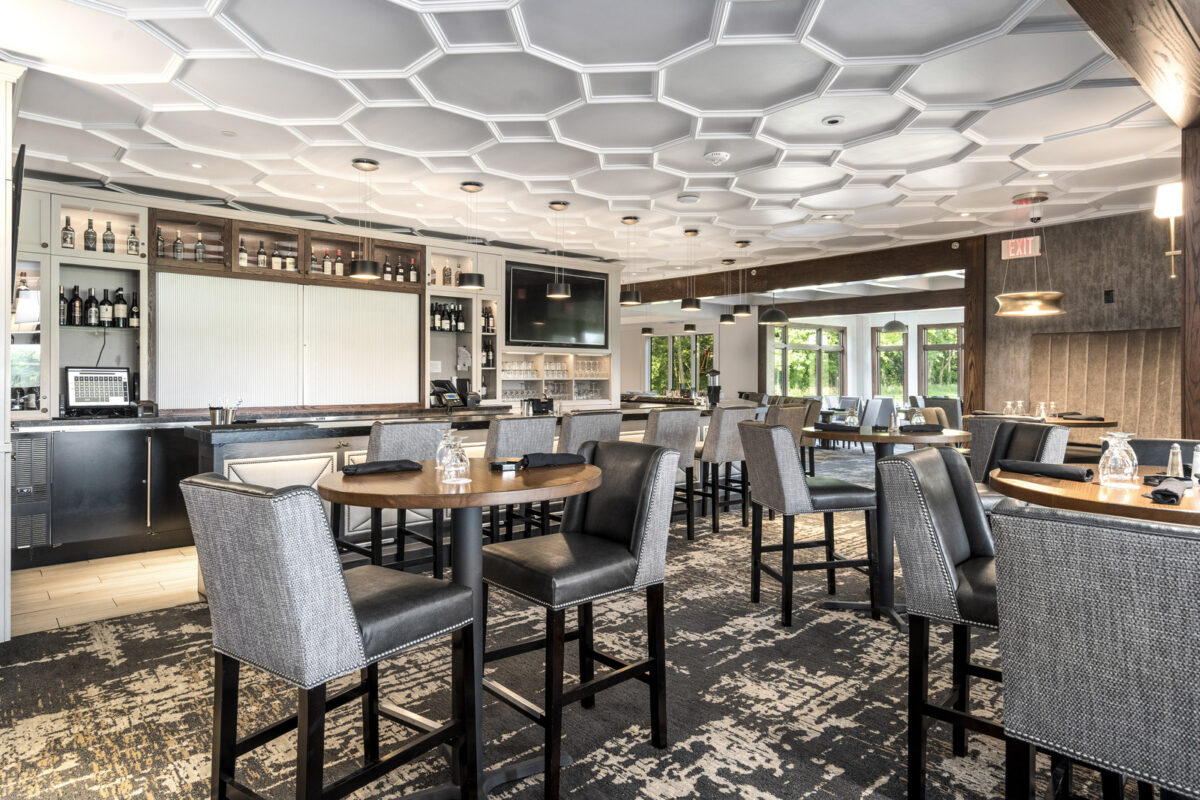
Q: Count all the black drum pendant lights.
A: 9